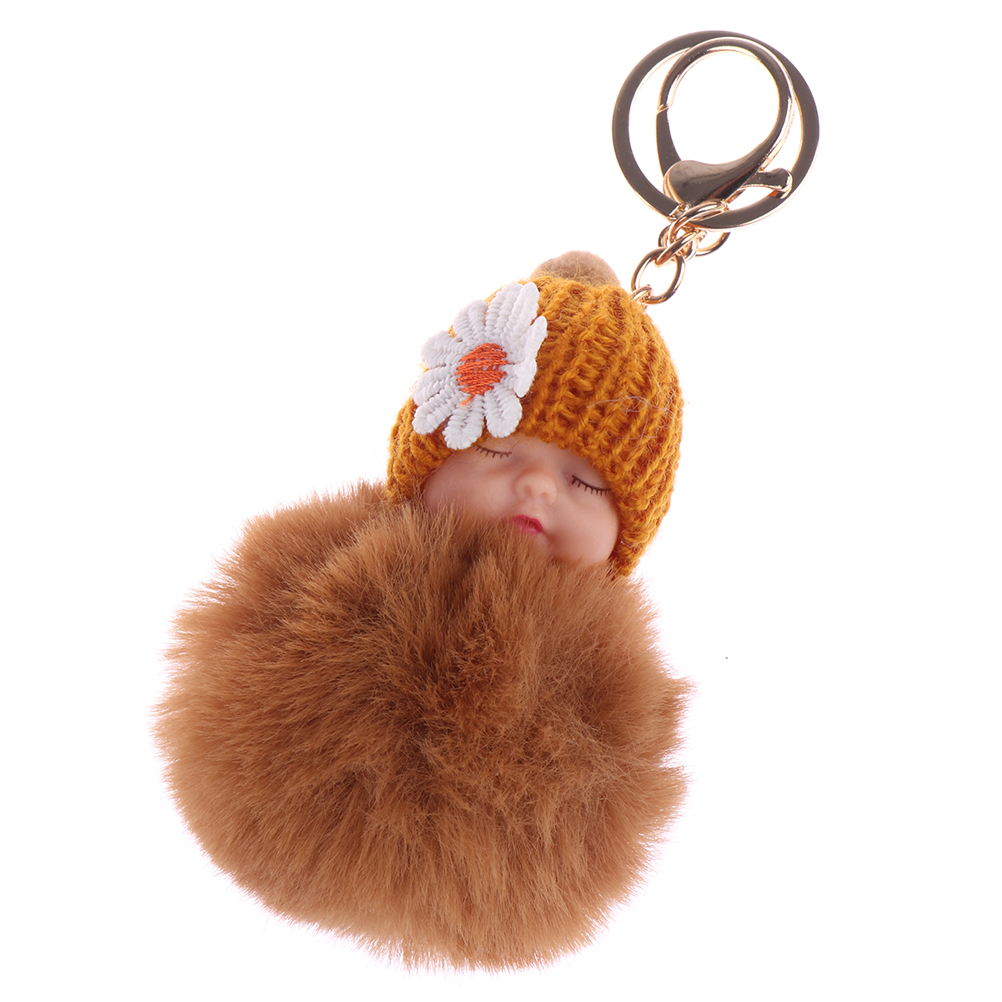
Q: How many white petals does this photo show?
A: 10